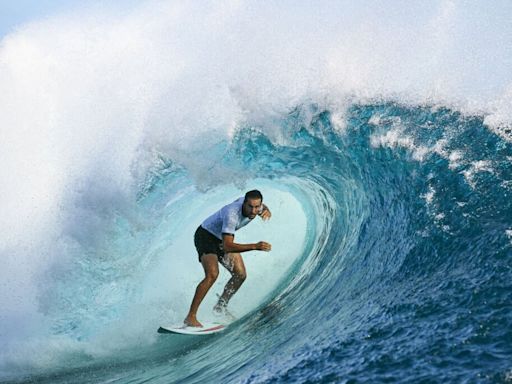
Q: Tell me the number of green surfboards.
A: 0